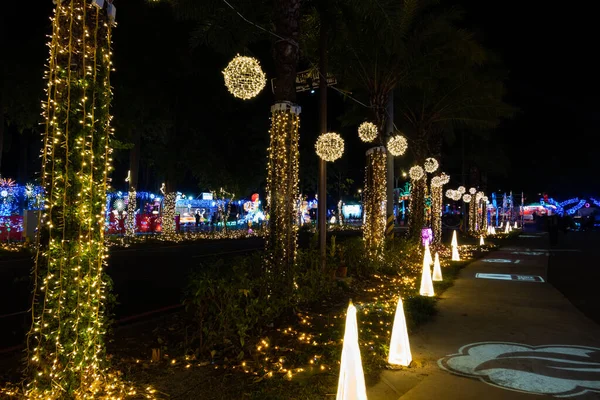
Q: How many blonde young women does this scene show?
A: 0